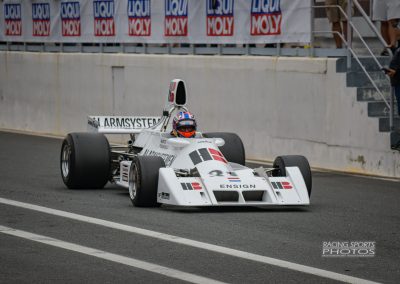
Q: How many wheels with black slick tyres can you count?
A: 4